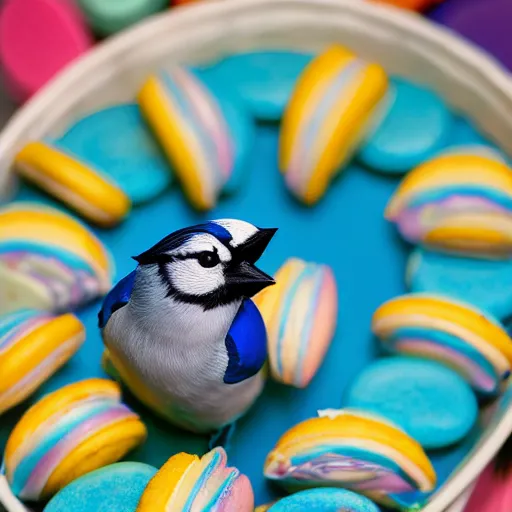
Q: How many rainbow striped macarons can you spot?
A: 10